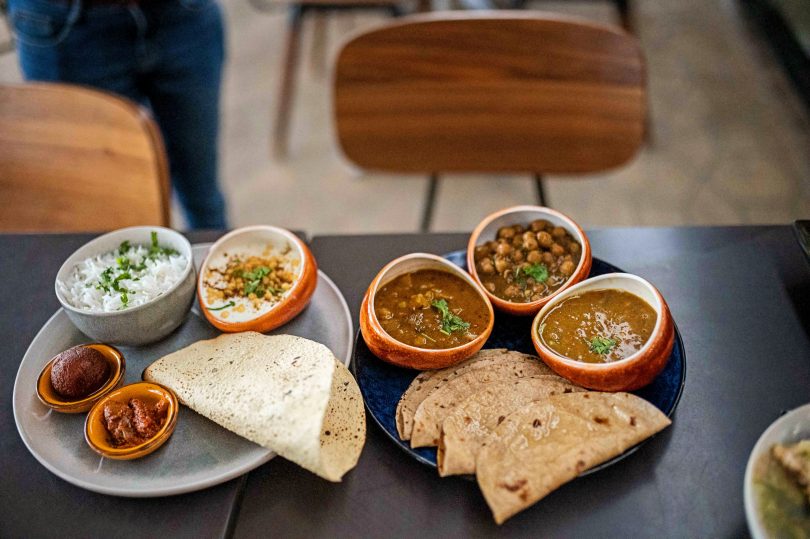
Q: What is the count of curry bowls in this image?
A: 3